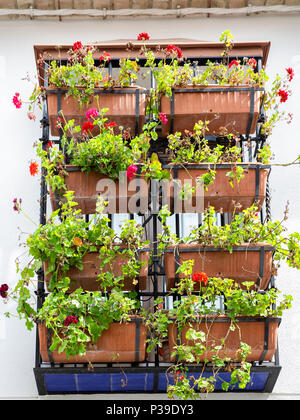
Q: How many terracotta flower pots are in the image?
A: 8